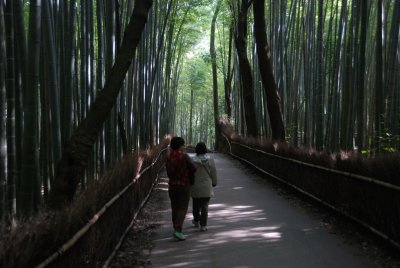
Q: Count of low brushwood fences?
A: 2